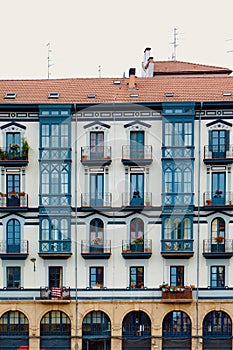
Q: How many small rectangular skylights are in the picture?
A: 7